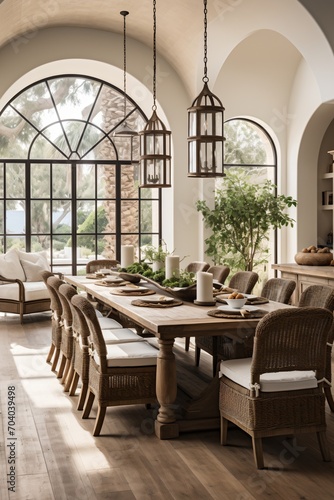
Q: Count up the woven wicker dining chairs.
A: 11